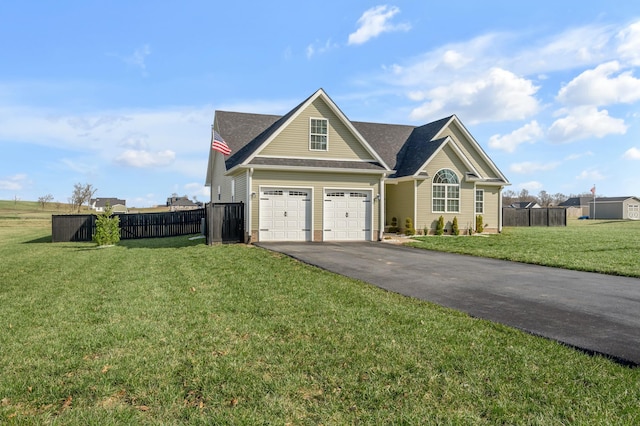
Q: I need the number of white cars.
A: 0